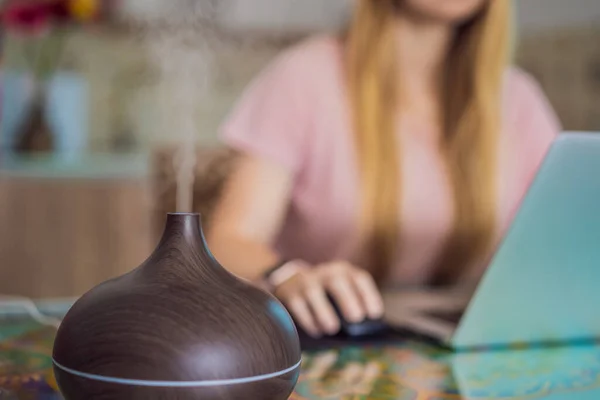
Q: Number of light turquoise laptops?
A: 1